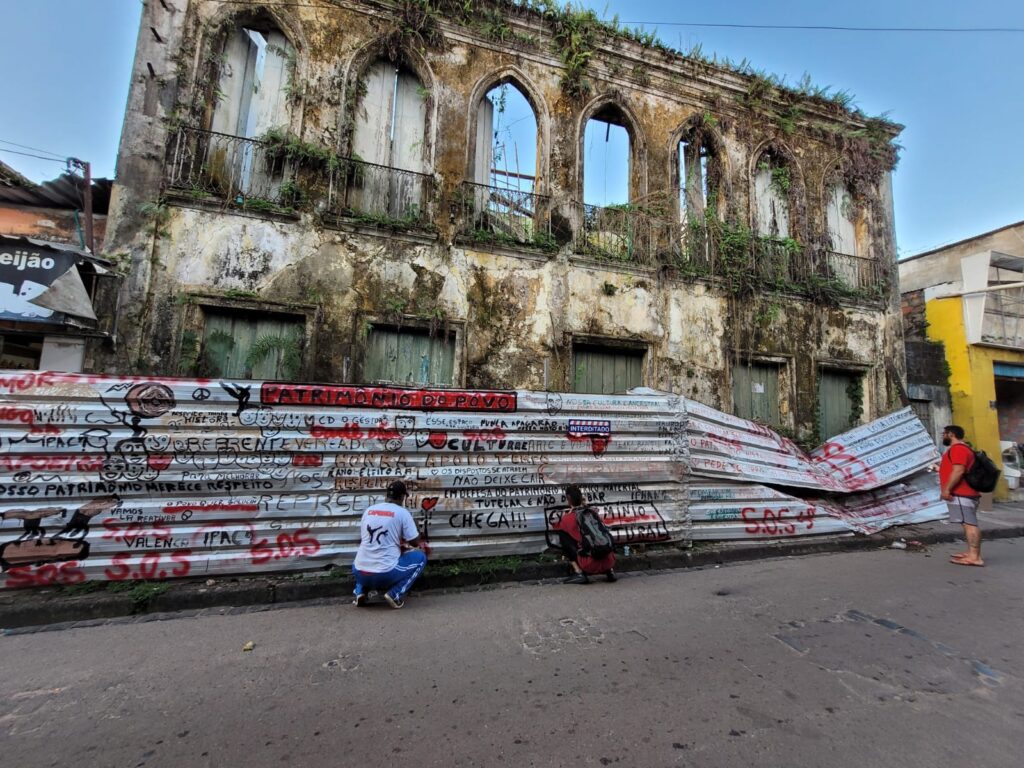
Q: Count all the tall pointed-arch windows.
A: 7